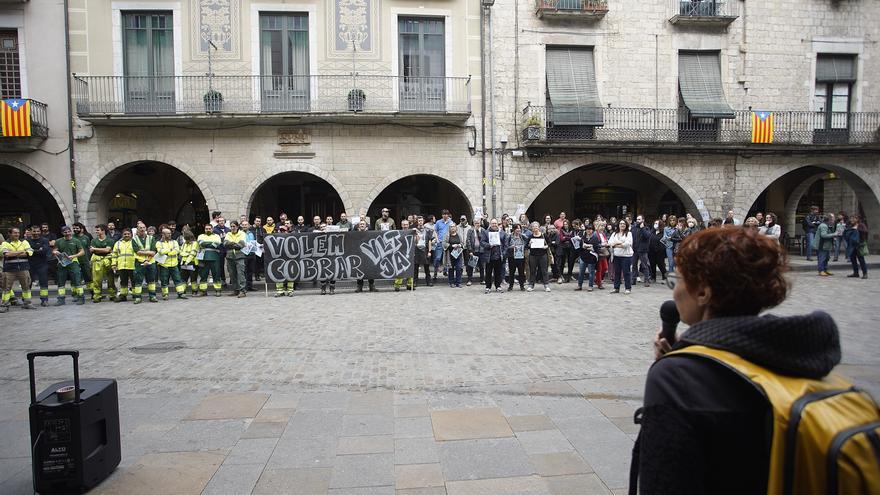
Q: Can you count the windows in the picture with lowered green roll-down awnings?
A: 2